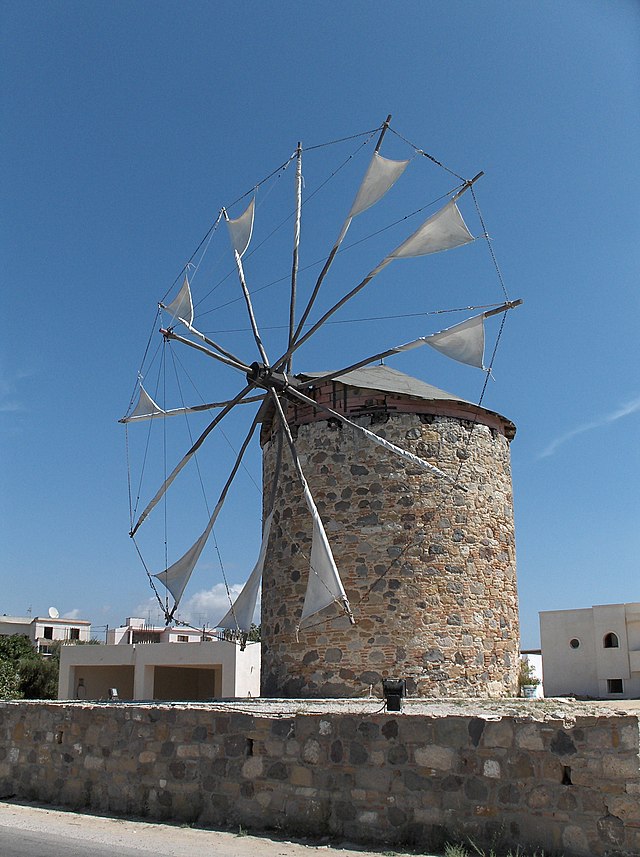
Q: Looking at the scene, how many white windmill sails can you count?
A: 9